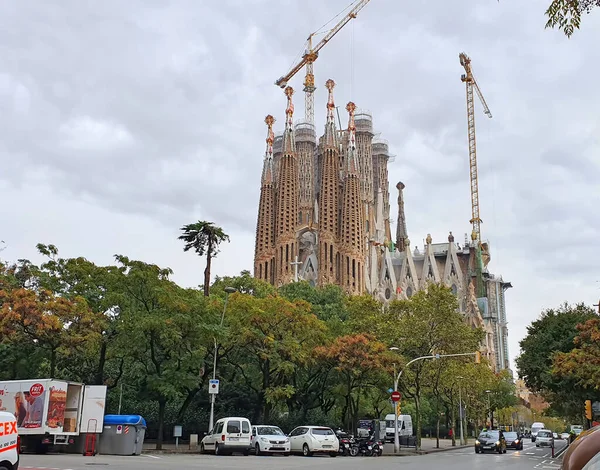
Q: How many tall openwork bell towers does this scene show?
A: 4